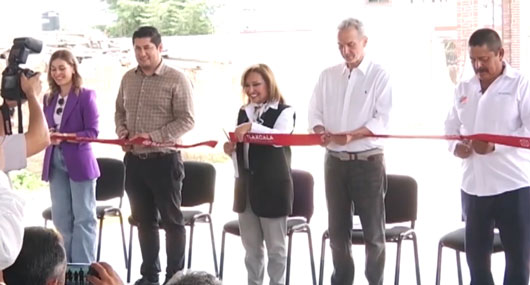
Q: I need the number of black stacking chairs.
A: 5